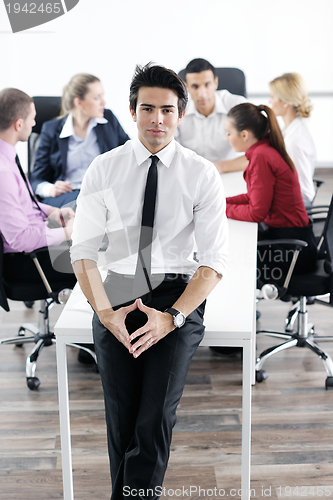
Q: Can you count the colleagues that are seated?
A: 5